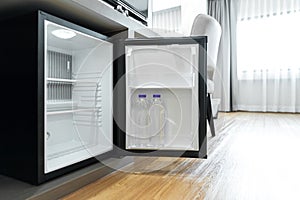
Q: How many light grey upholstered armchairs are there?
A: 1